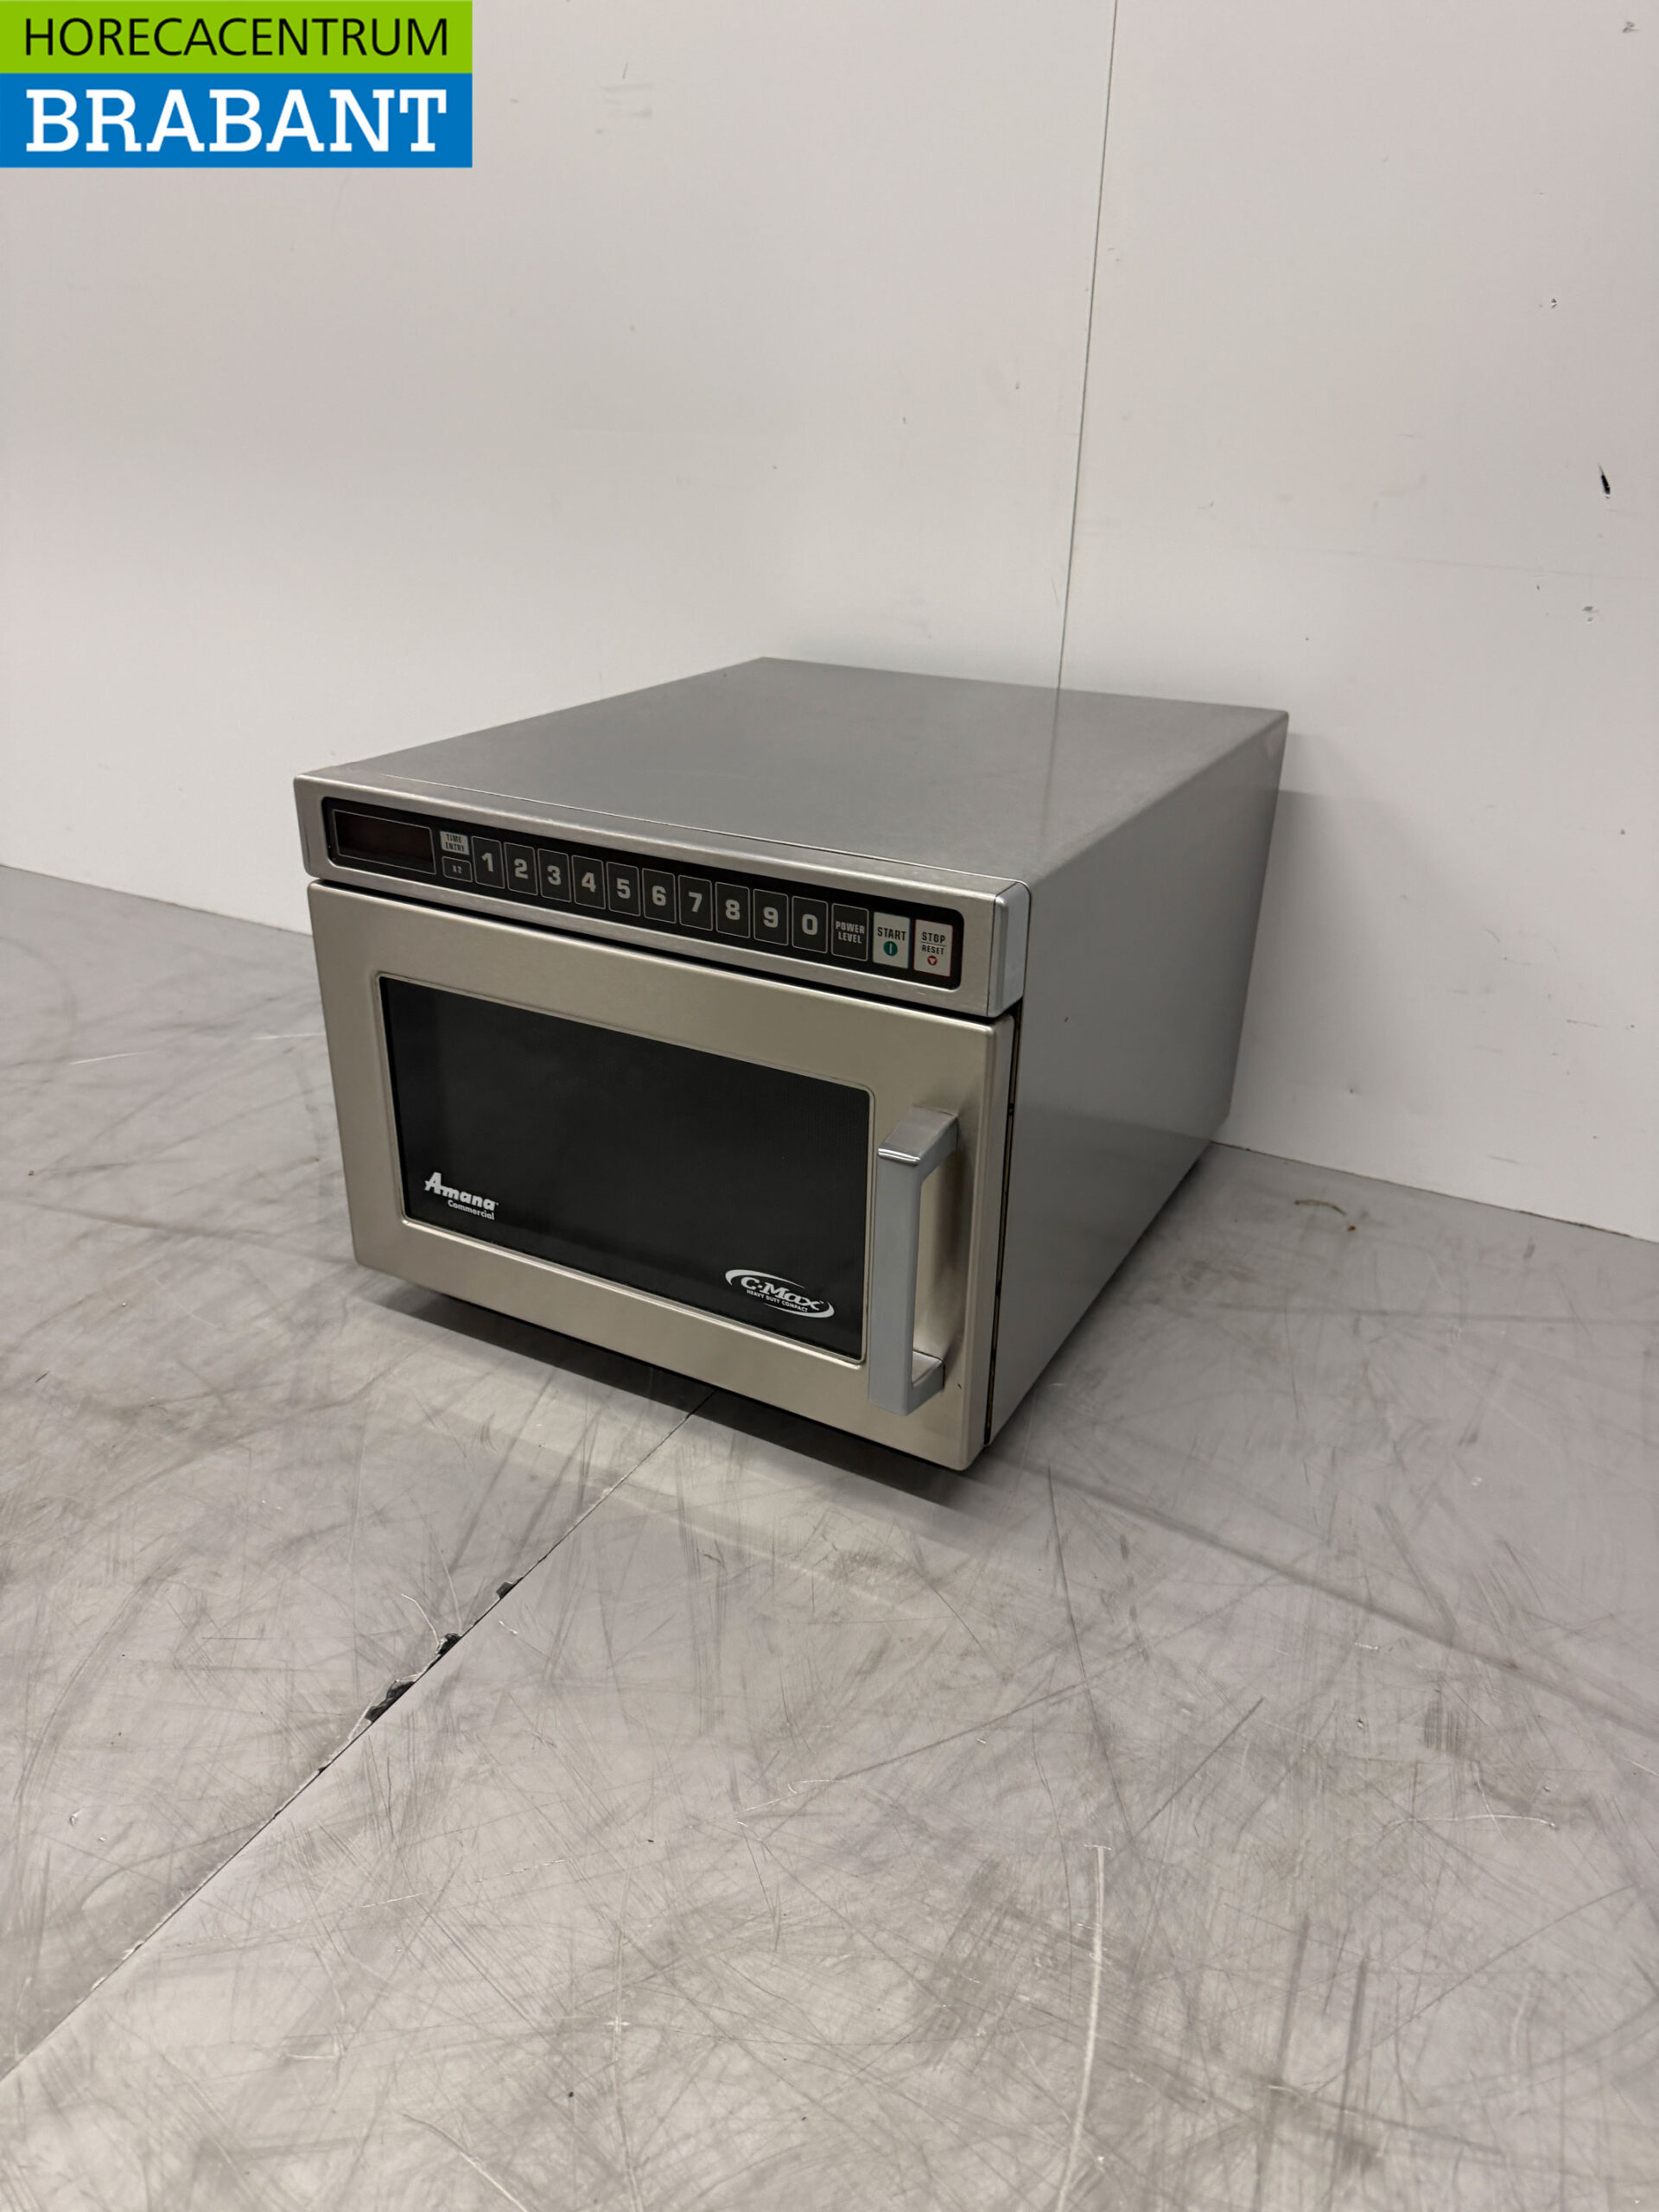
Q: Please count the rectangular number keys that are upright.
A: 10